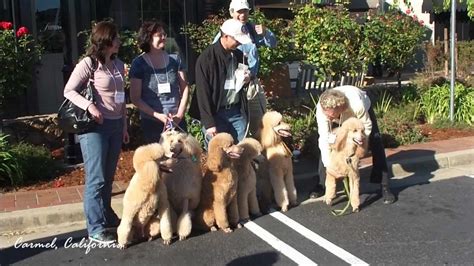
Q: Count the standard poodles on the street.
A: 6